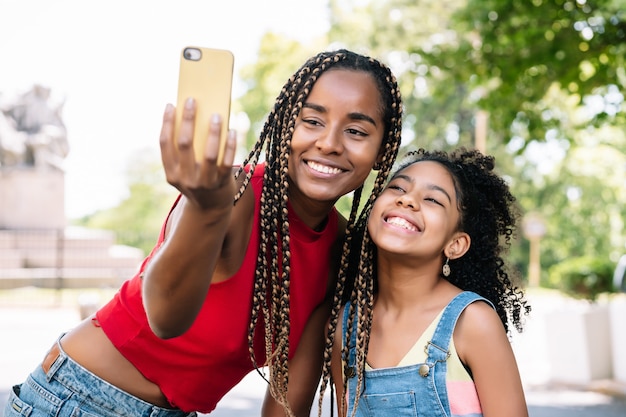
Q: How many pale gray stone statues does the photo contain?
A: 1